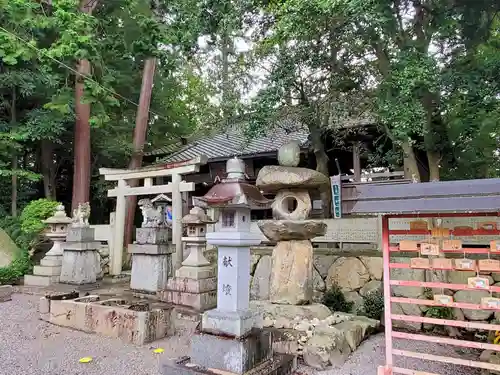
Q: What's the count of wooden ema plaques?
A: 15